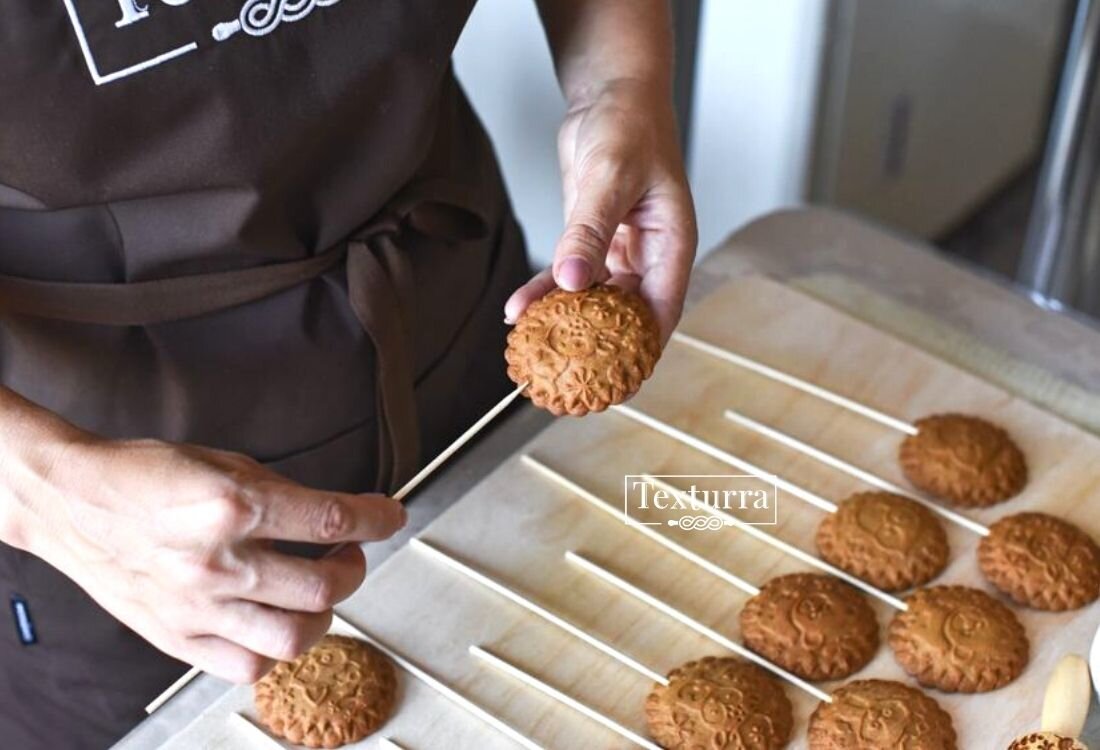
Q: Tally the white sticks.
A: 12